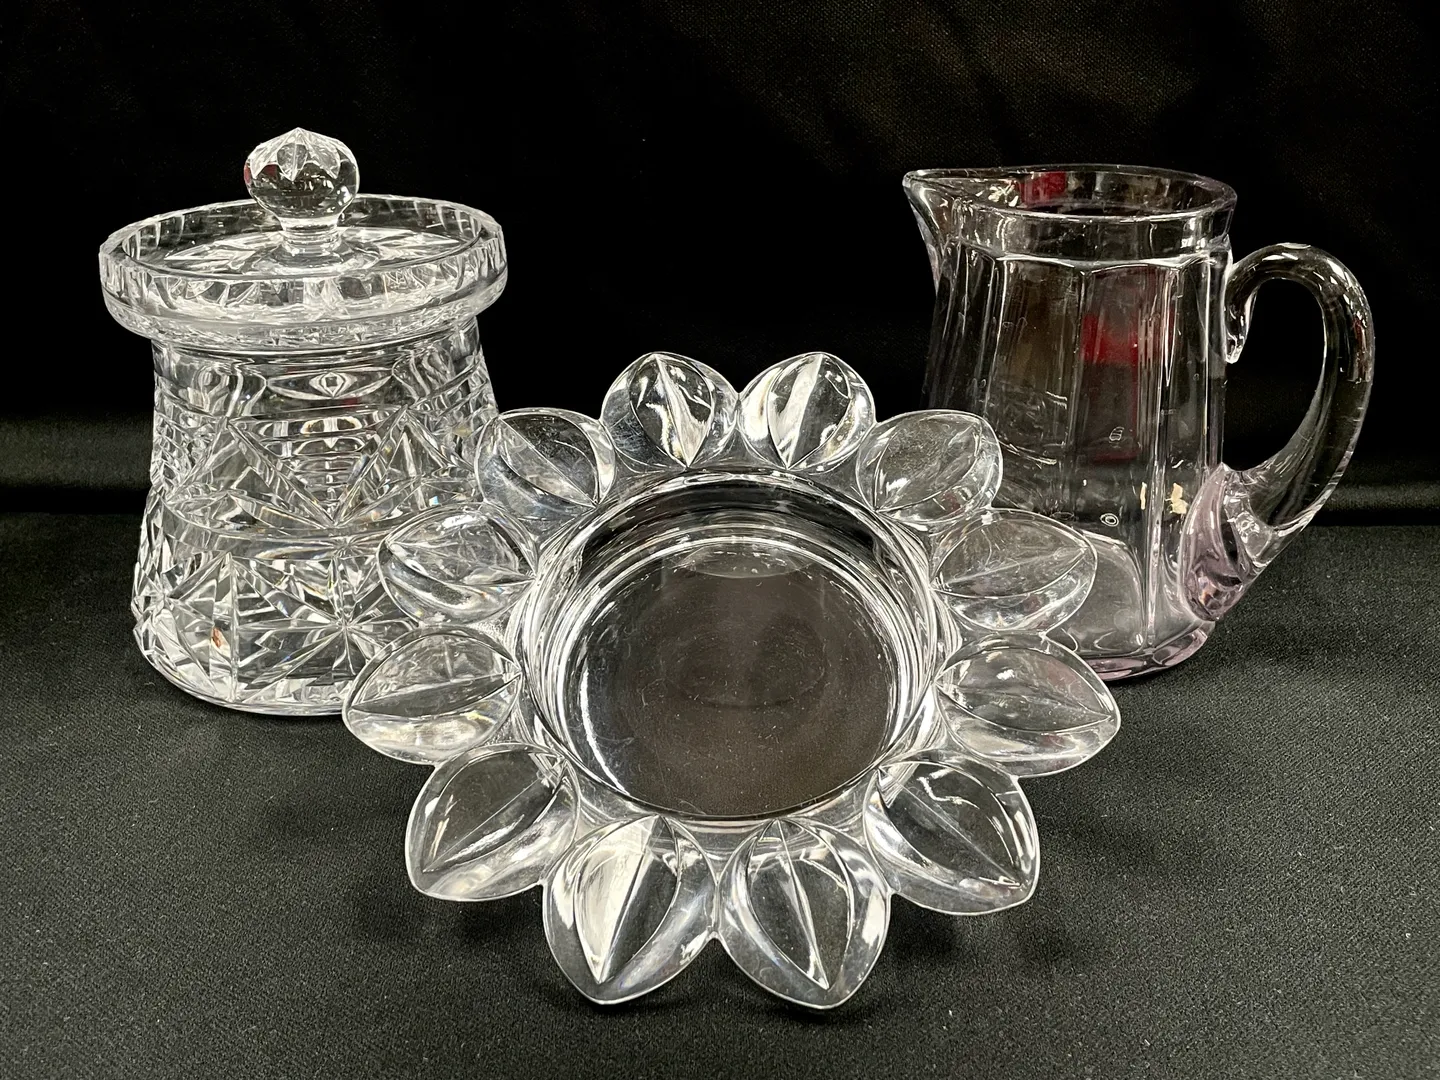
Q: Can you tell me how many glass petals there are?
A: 12